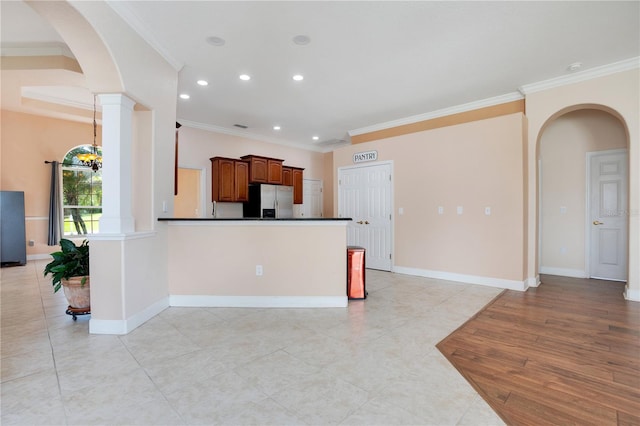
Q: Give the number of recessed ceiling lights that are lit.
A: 6